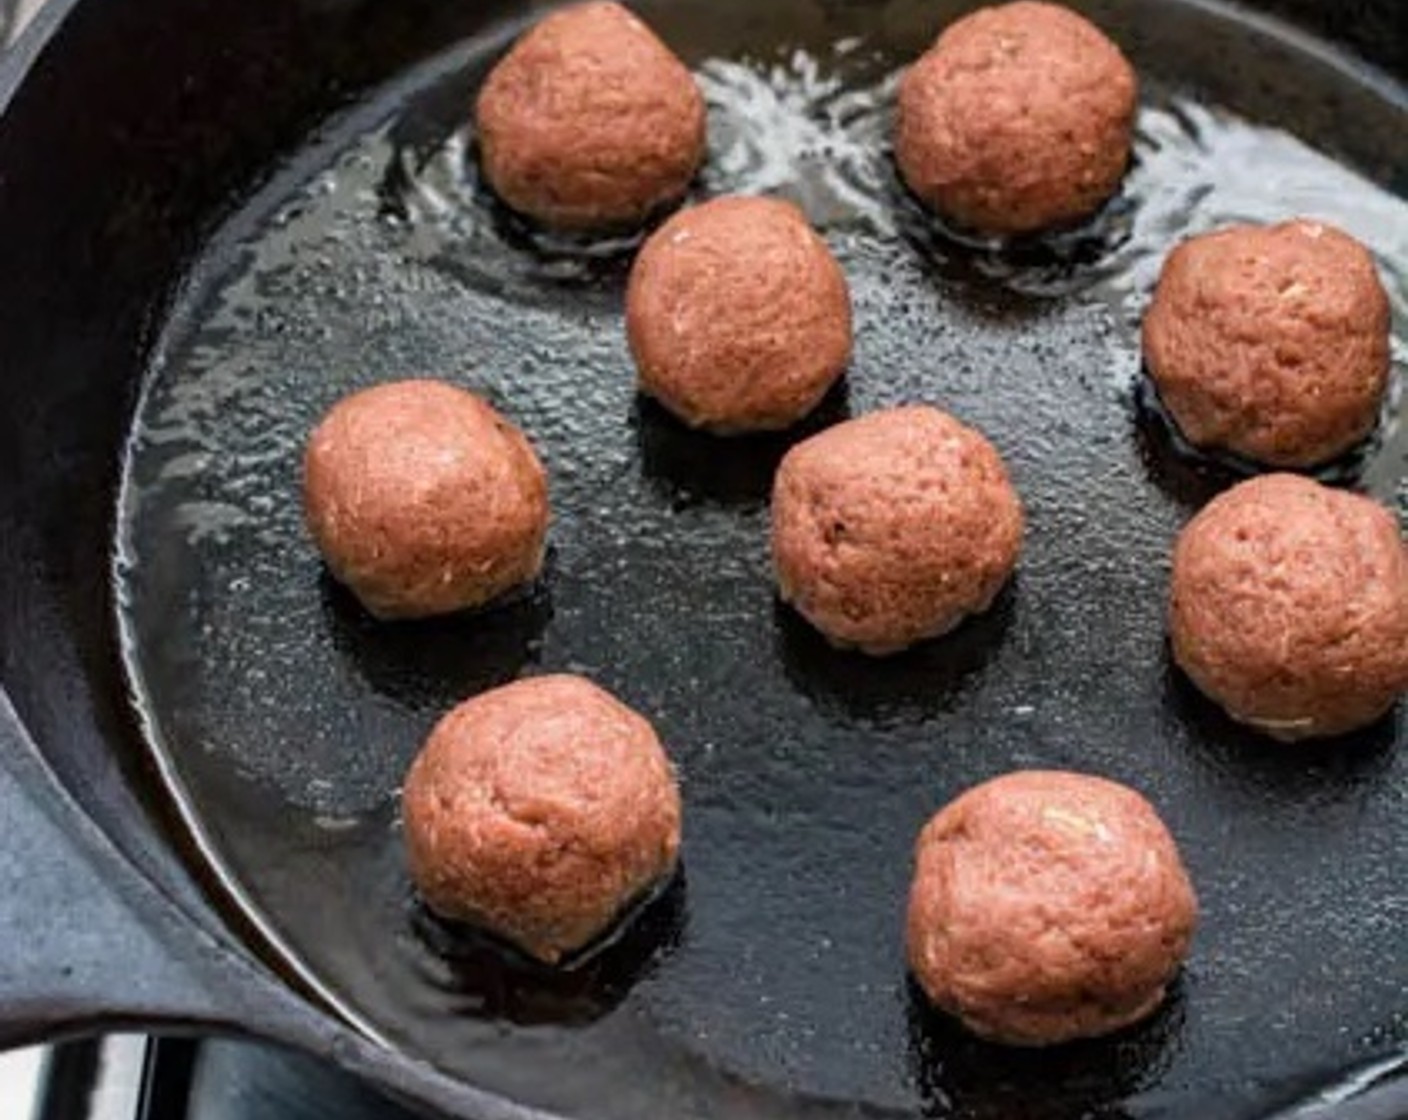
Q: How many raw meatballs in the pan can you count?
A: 9